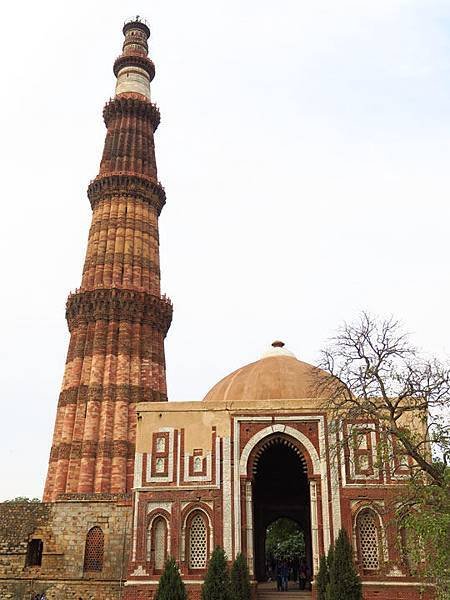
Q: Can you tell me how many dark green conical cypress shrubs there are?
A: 5